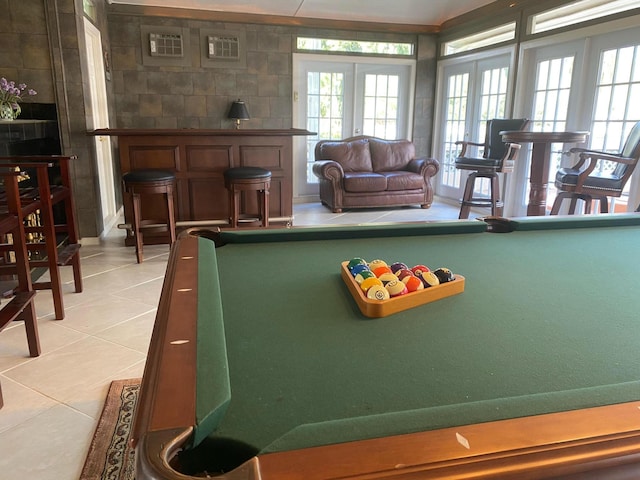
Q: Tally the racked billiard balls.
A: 15